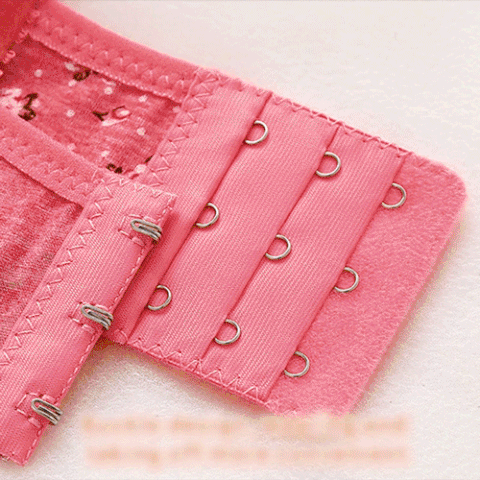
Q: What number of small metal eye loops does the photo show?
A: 9